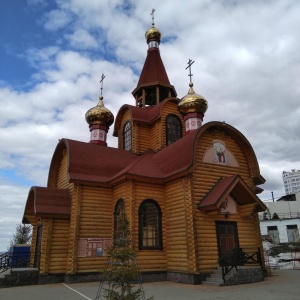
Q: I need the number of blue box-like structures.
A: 1